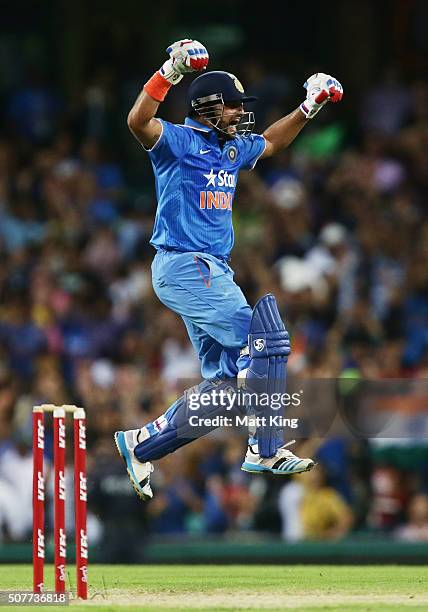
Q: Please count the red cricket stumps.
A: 3